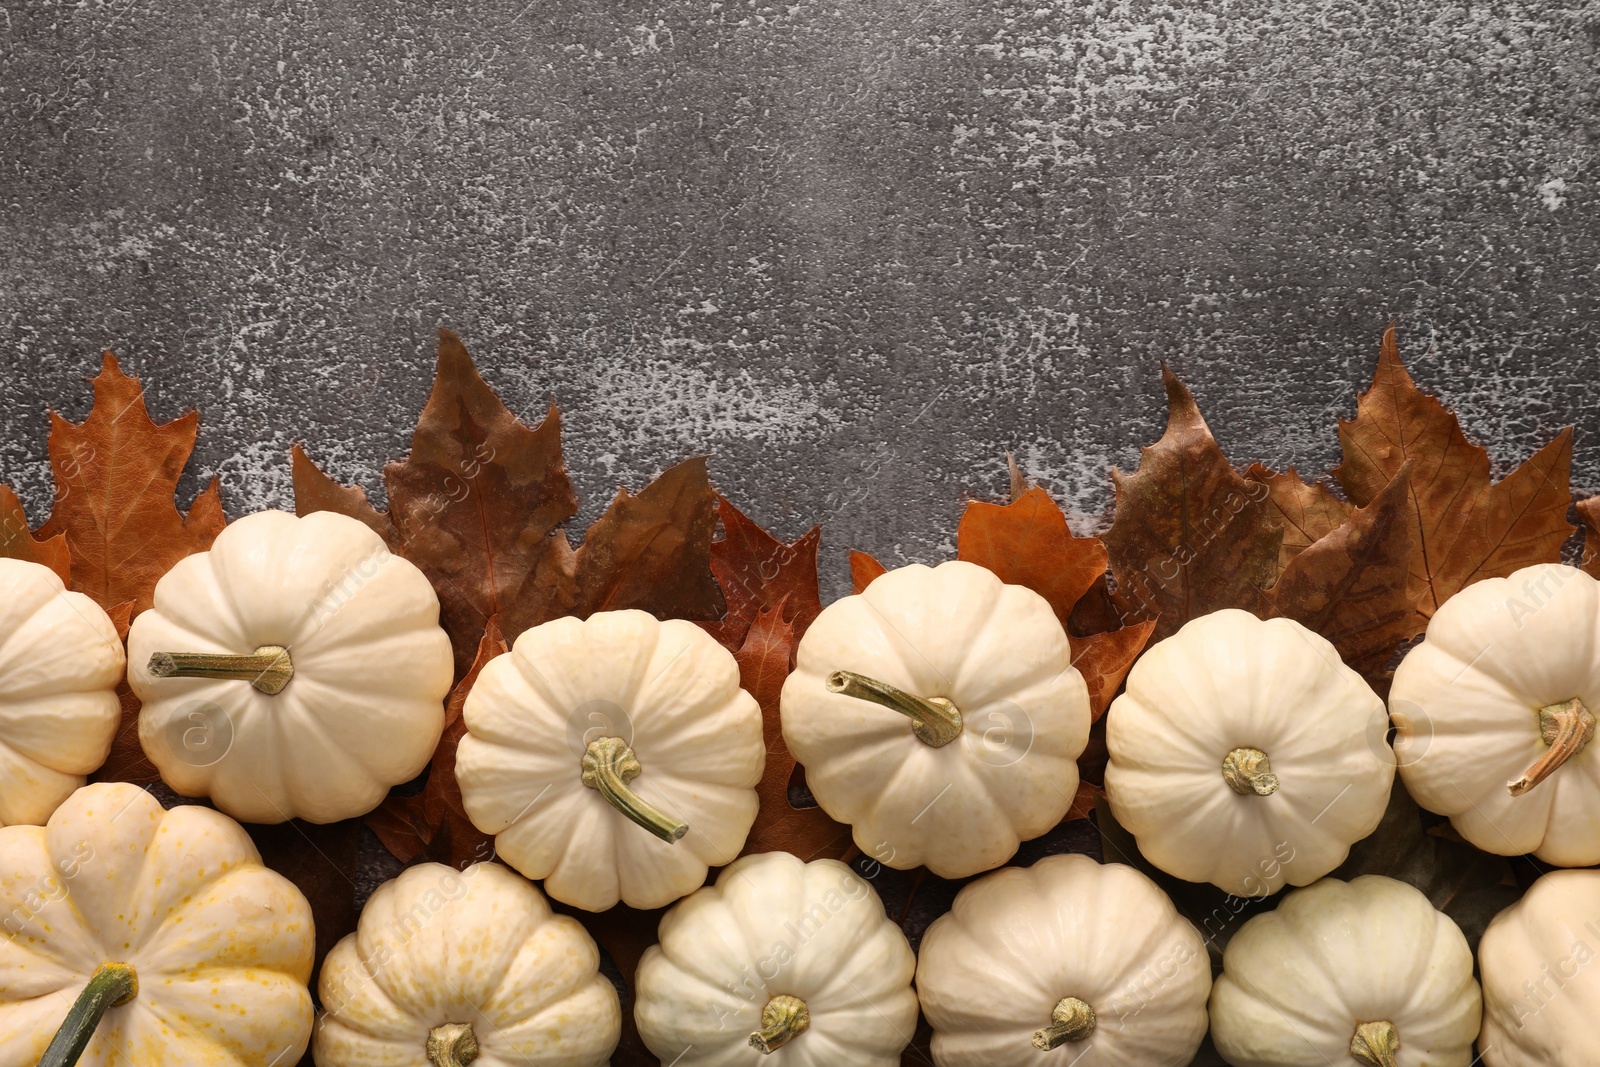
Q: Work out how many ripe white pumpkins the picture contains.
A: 12